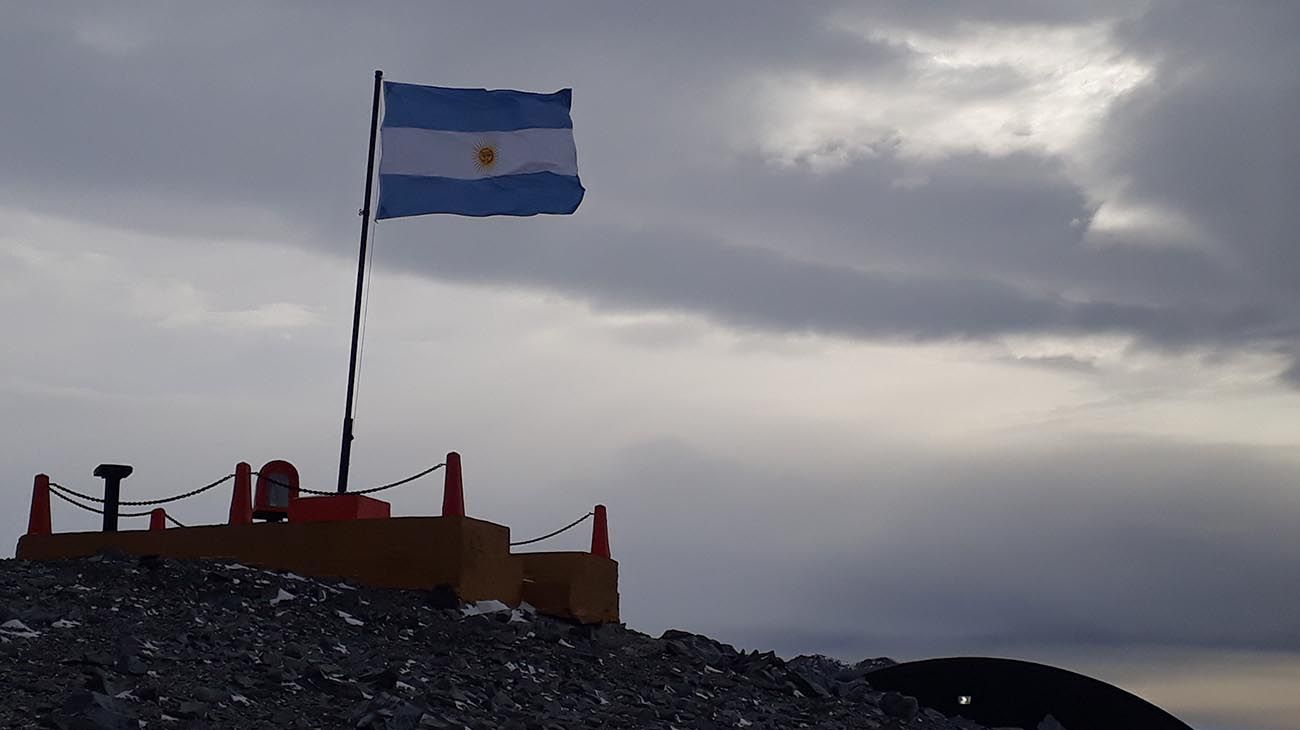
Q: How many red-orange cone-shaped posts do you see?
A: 5